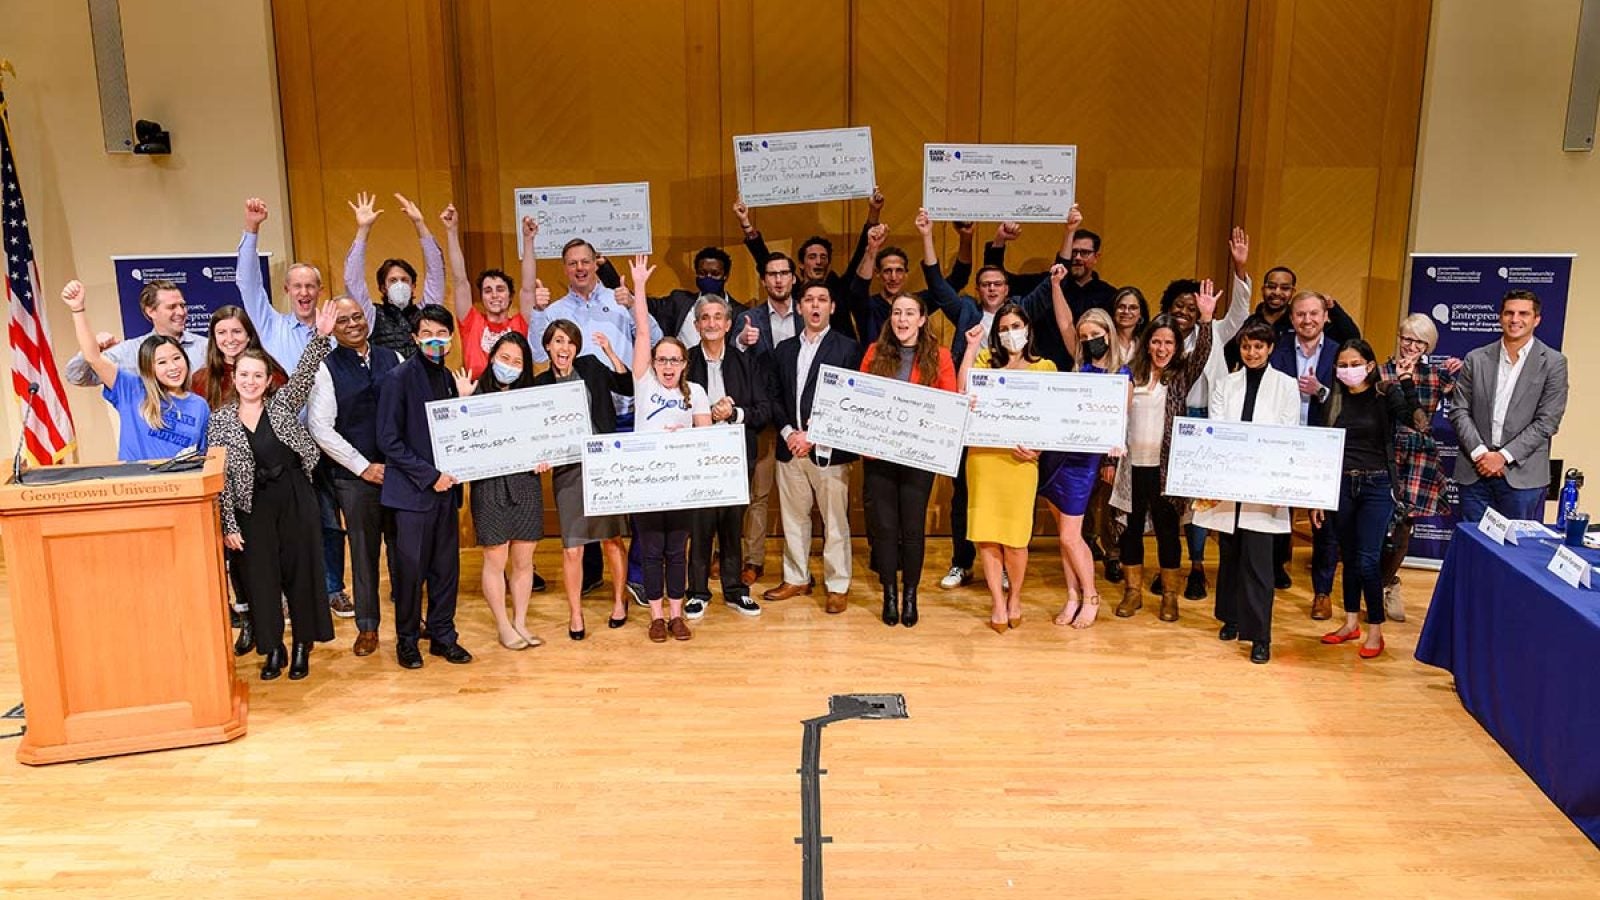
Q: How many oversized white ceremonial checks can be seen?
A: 8